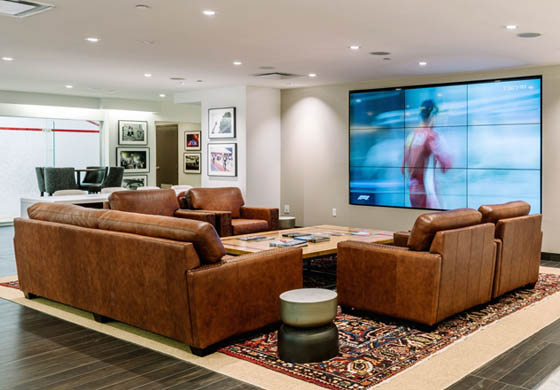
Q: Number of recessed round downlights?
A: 11